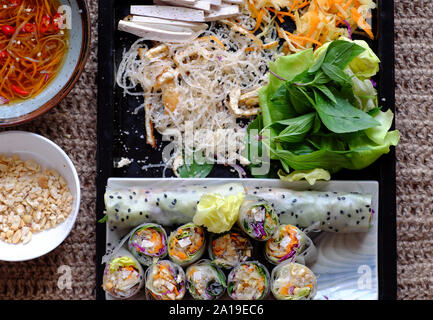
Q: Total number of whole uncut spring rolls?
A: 2